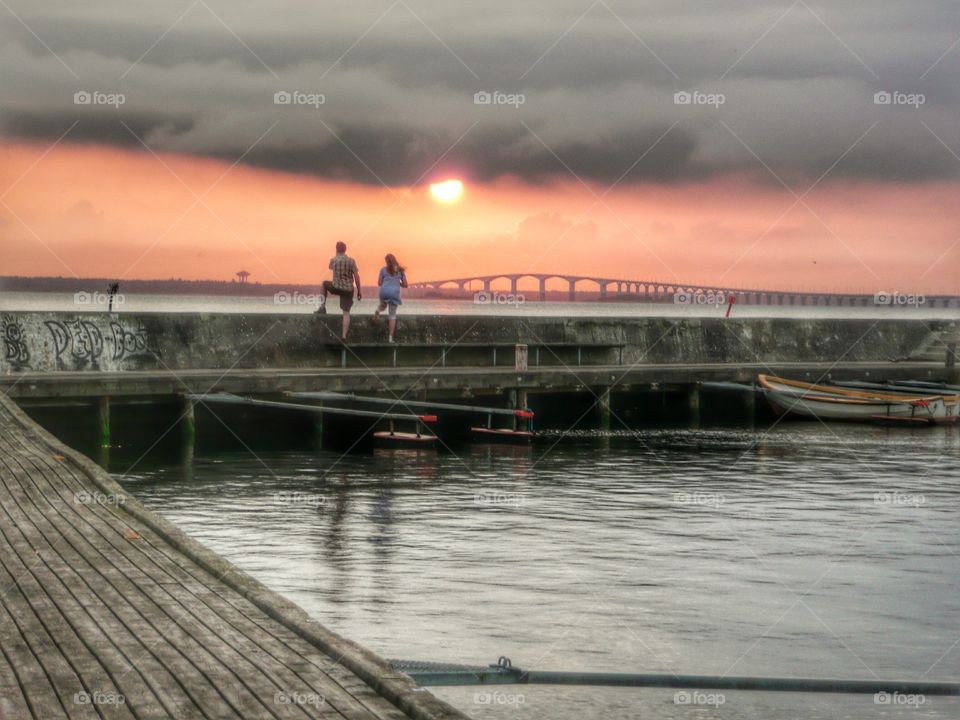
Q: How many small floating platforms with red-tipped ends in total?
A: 2